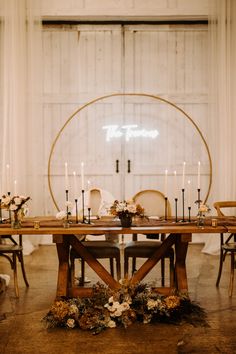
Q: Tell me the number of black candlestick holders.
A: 11